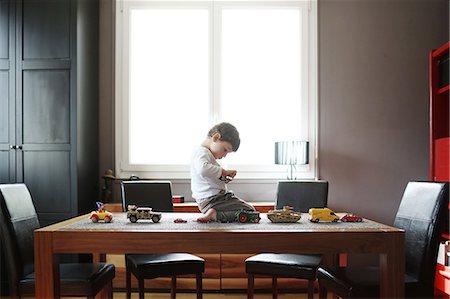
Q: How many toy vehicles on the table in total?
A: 8